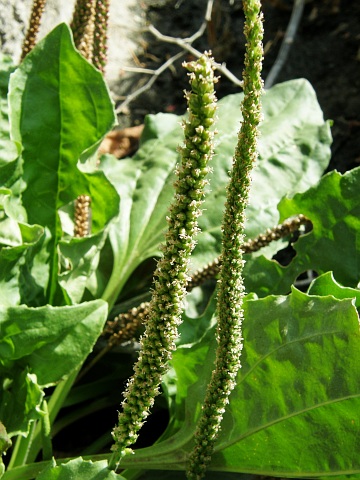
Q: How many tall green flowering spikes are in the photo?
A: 2